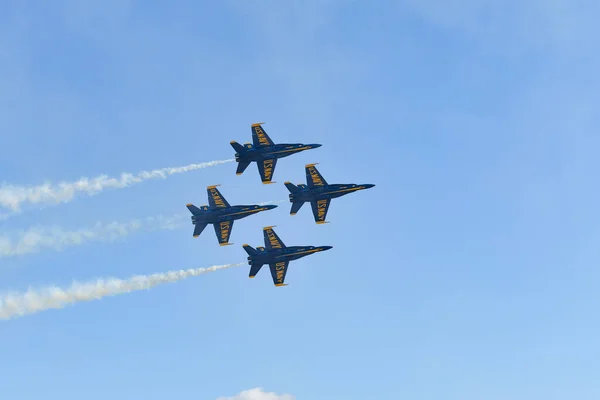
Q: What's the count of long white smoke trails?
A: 3